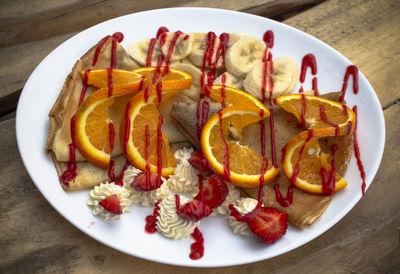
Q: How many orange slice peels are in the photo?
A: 4